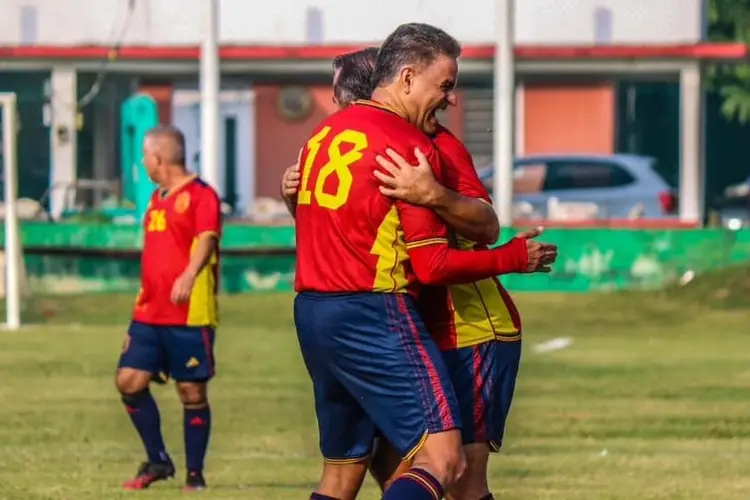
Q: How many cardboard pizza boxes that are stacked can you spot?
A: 0